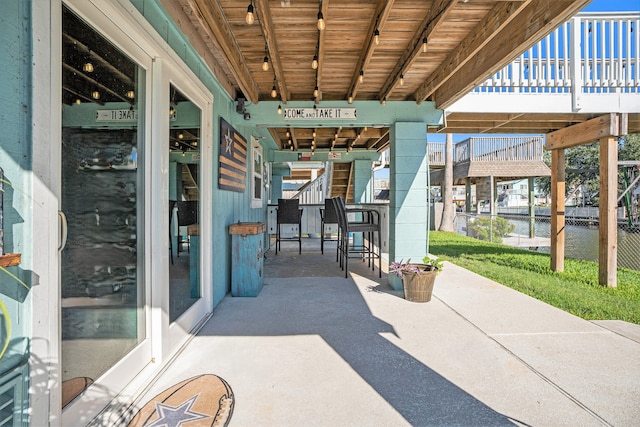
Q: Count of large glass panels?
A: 2